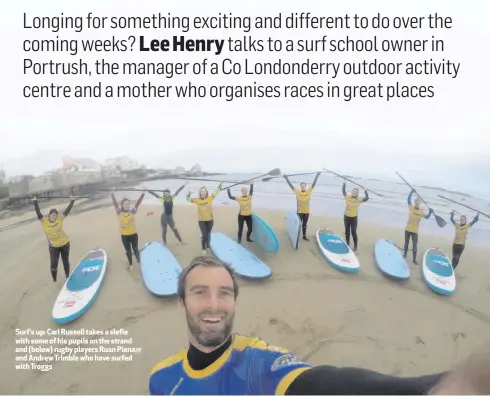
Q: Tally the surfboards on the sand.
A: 8